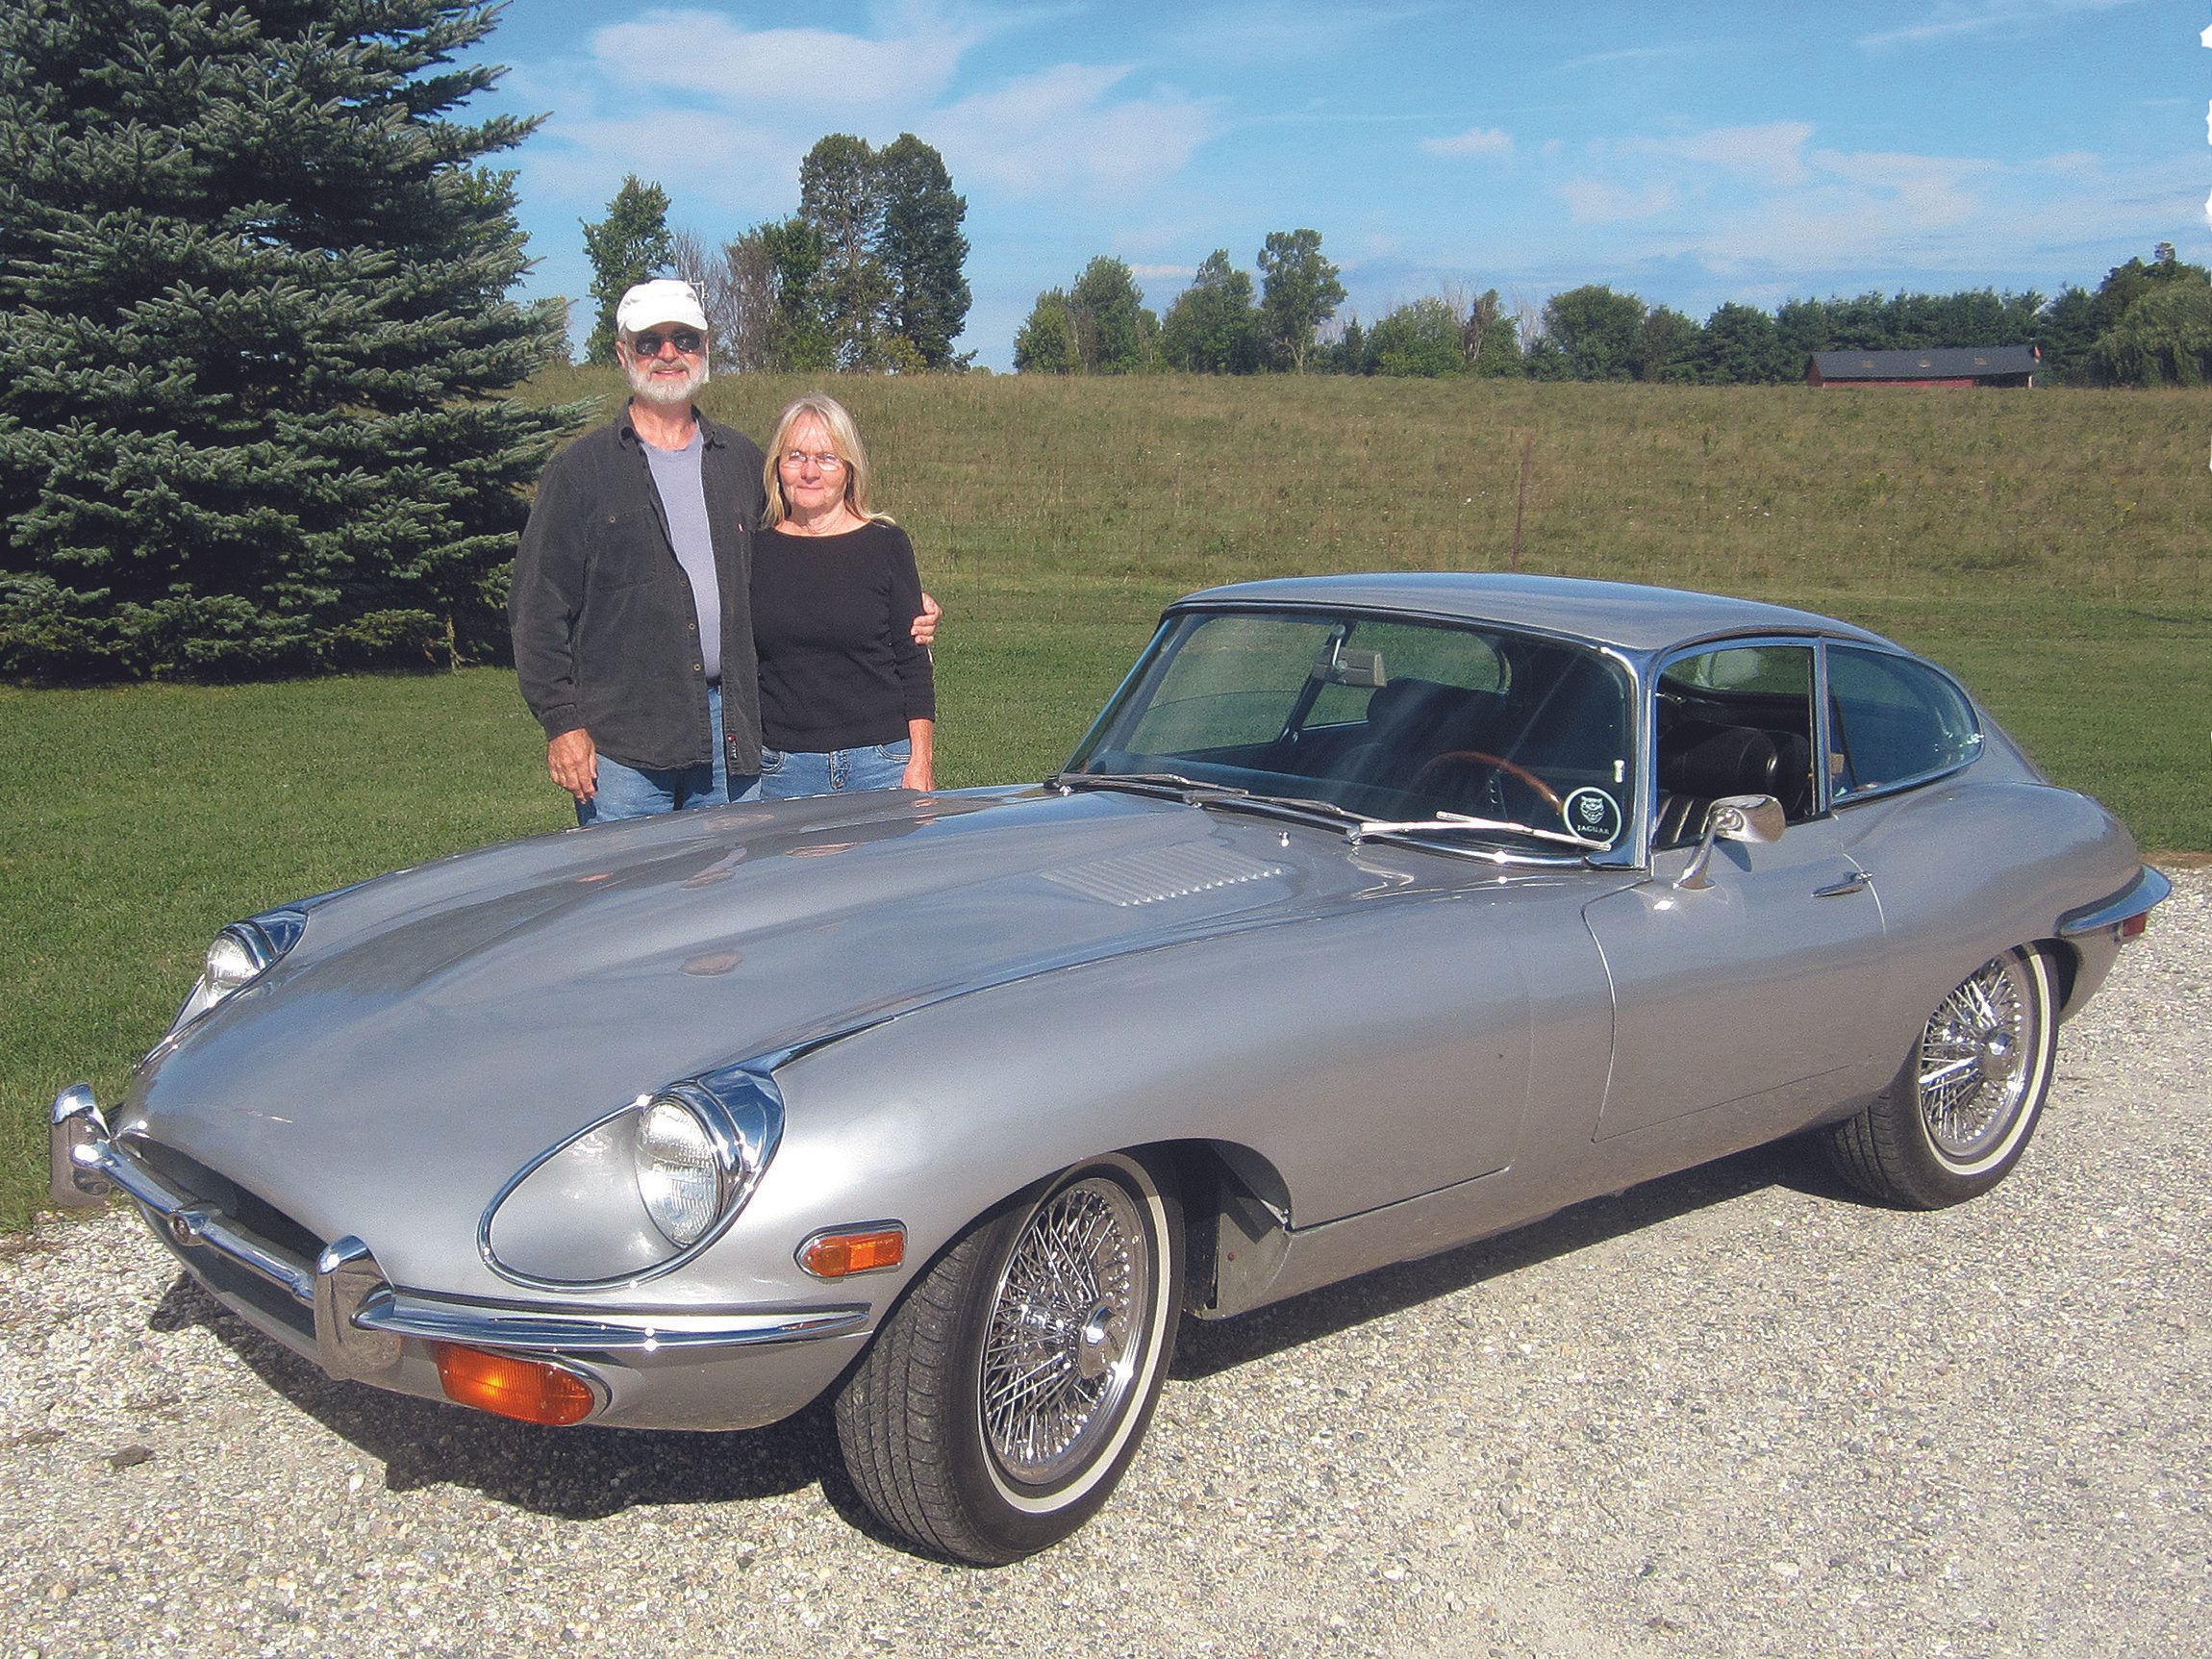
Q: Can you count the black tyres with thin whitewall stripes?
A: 2